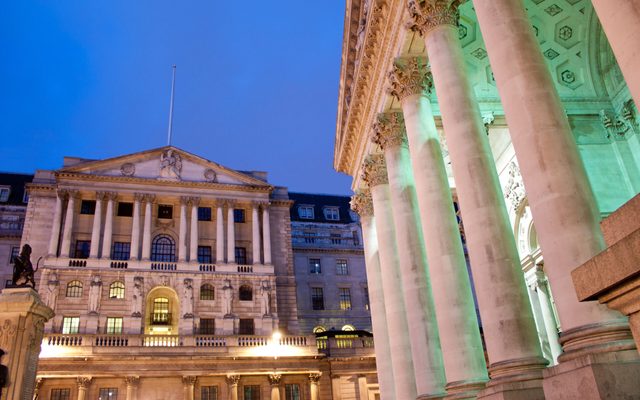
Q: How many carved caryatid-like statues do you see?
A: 6